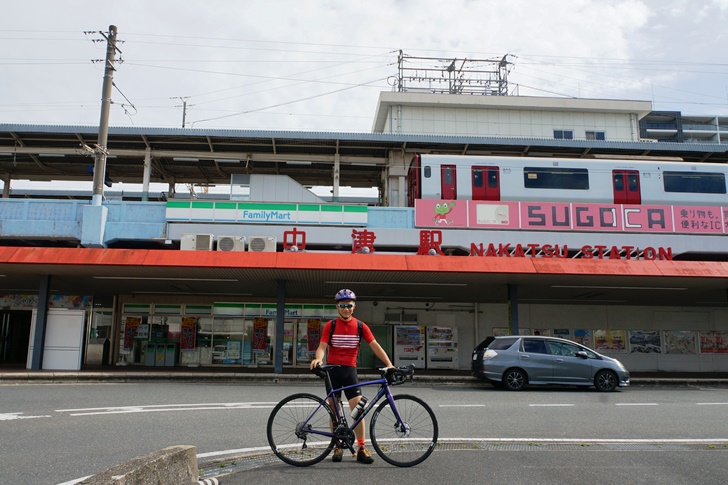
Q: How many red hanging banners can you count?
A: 4